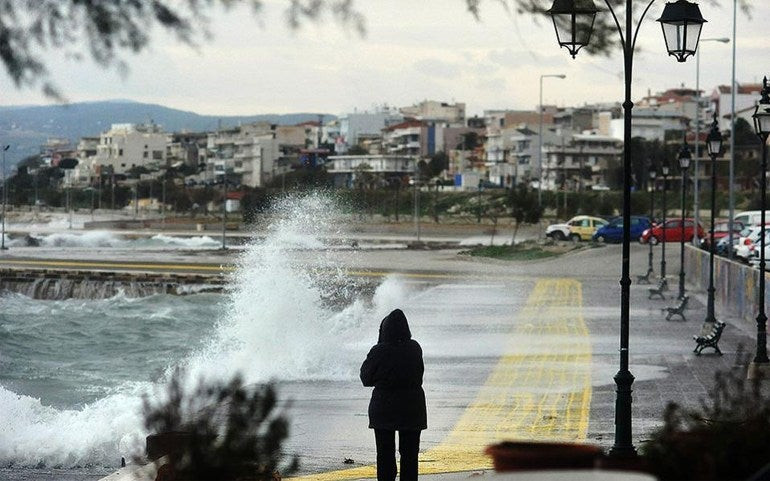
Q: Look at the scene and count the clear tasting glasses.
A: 0